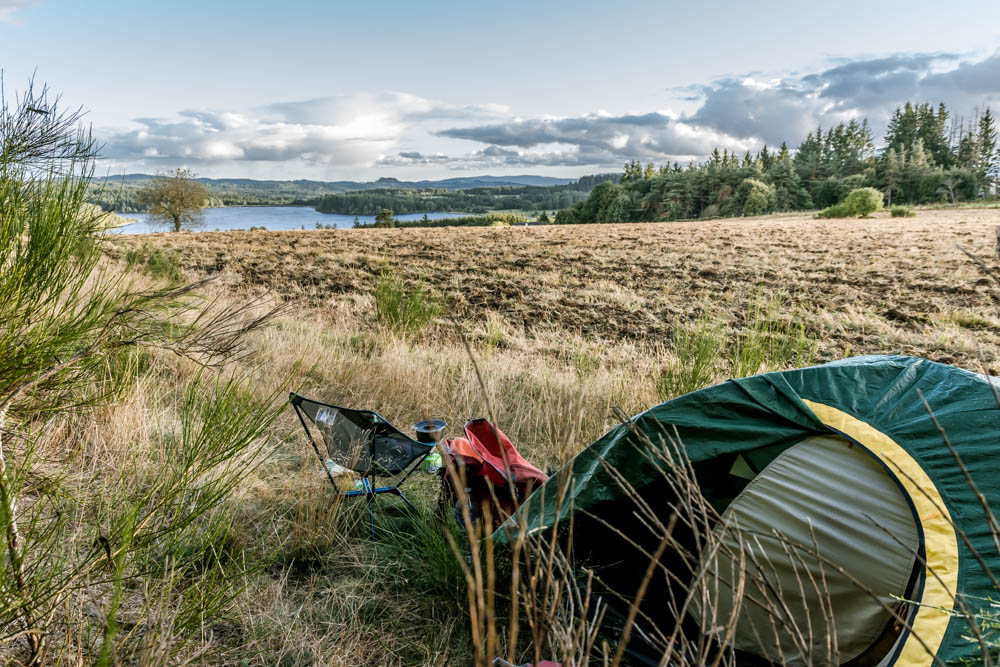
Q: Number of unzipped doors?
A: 1